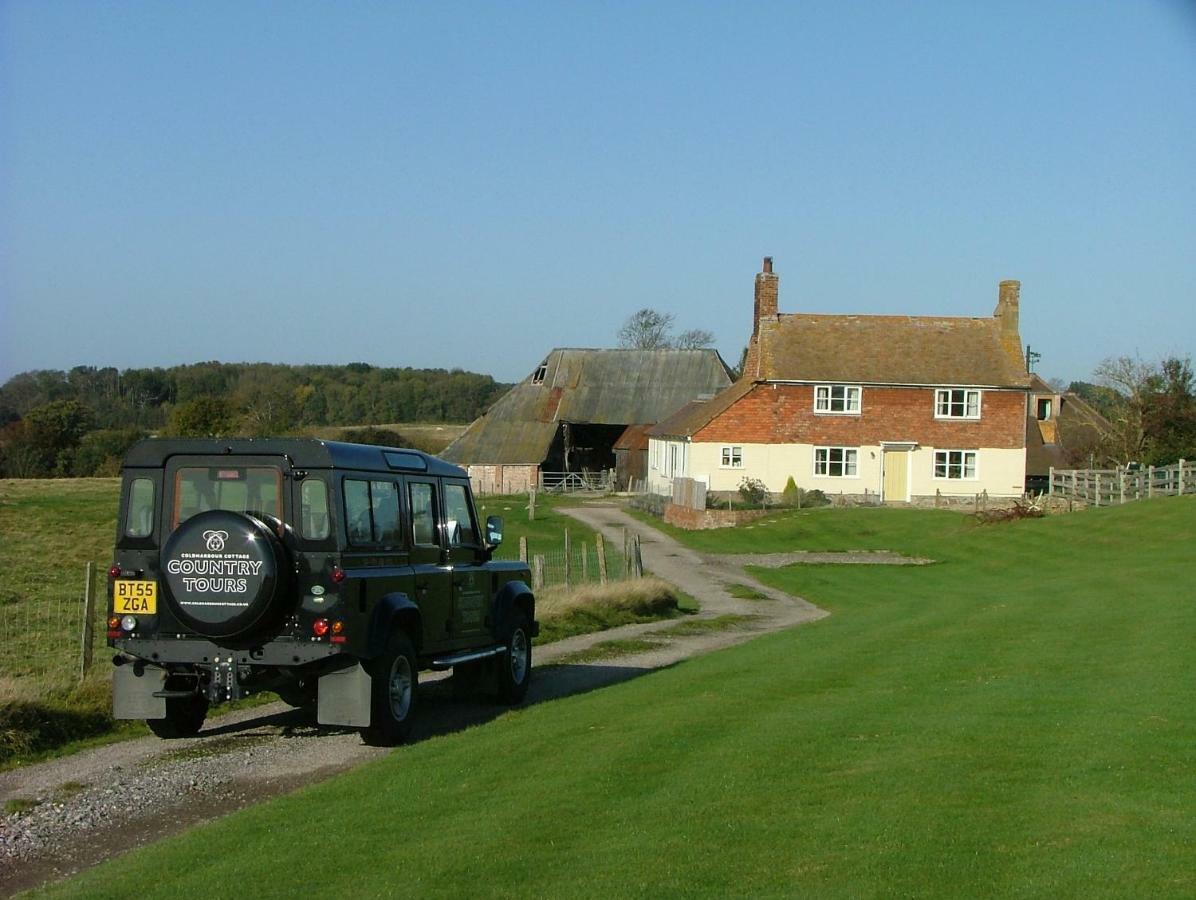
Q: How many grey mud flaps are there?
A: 2